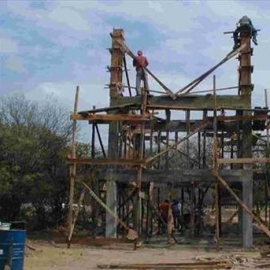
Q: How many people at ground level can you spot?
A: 2